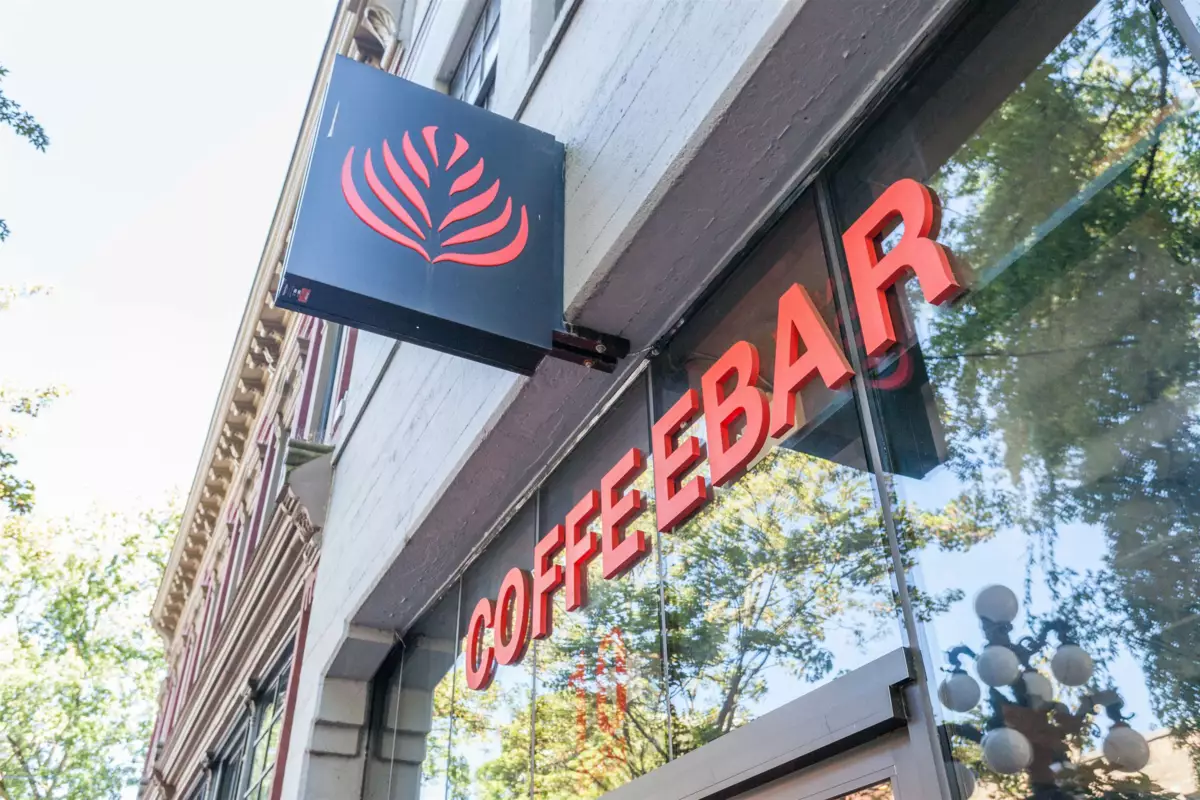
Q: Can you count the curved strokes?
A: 10